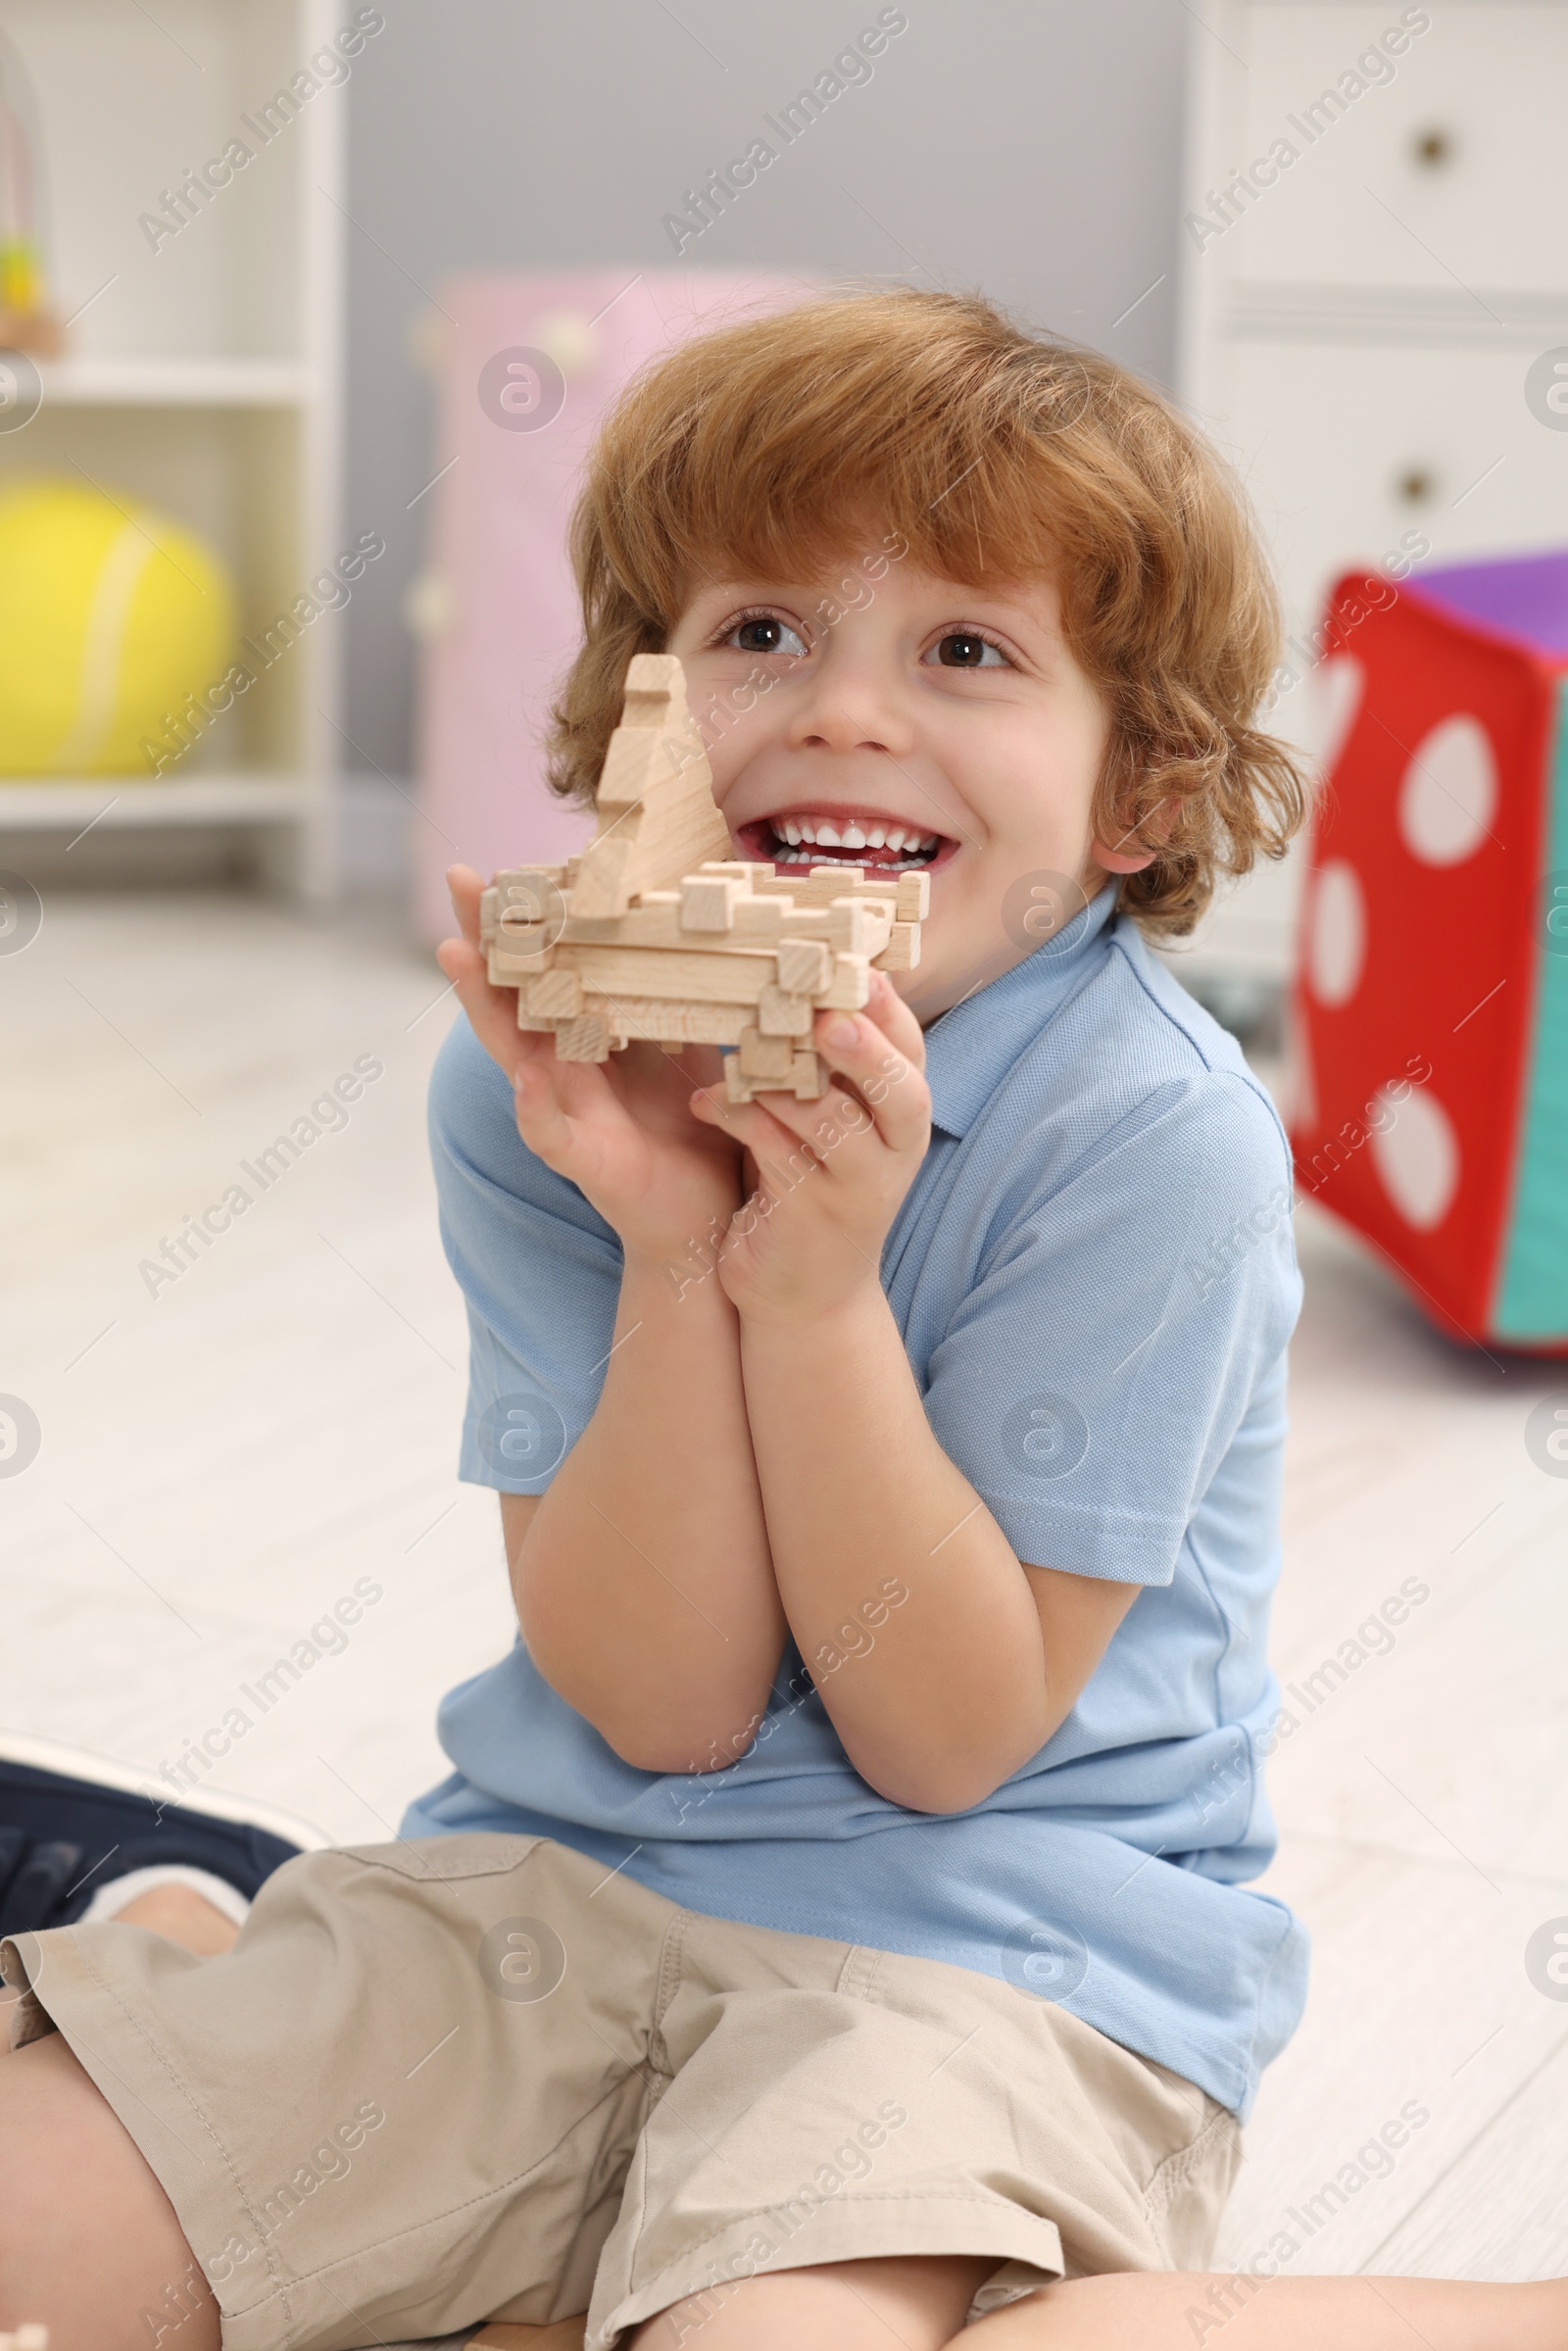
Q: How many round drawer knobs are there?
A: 2